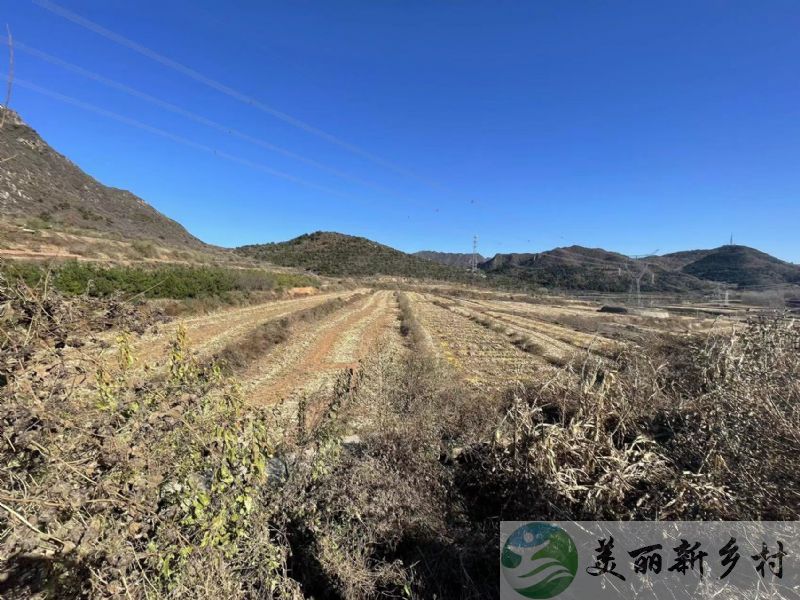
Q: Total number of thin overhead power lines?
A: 3